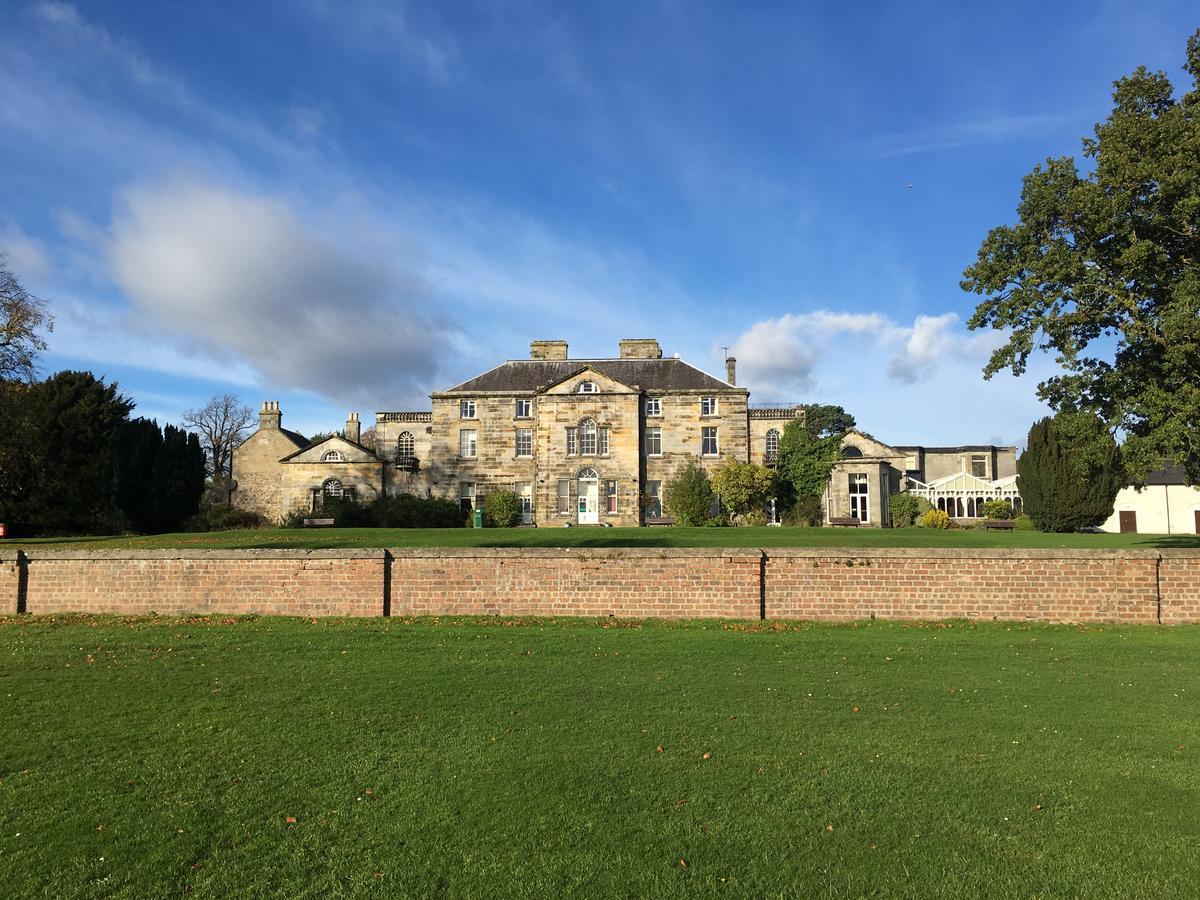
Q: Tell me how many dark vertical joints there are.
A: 4